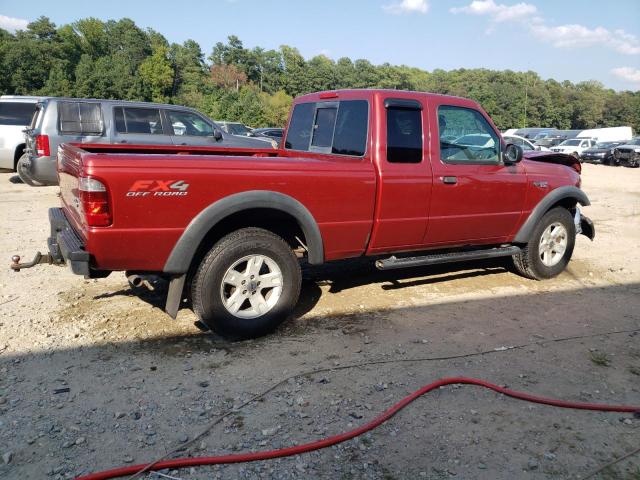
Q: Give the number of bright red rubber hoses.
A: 1